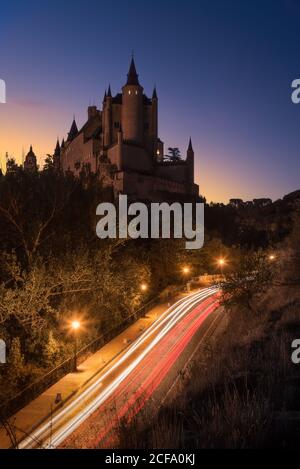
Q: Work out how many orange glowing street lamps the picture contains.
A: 5